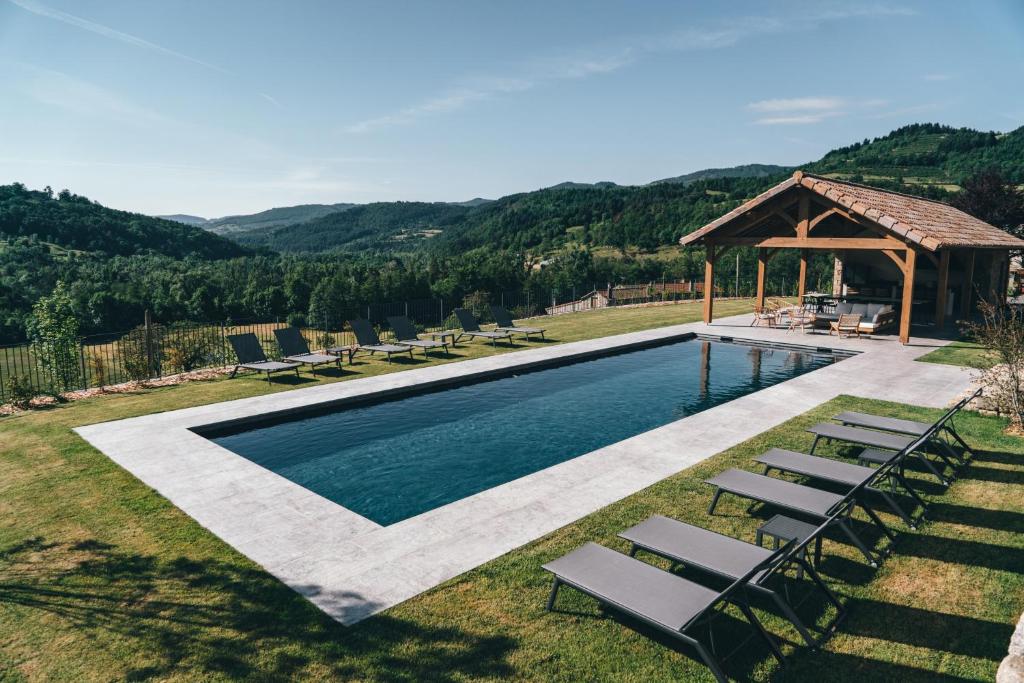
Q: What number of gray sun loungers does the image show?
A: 12